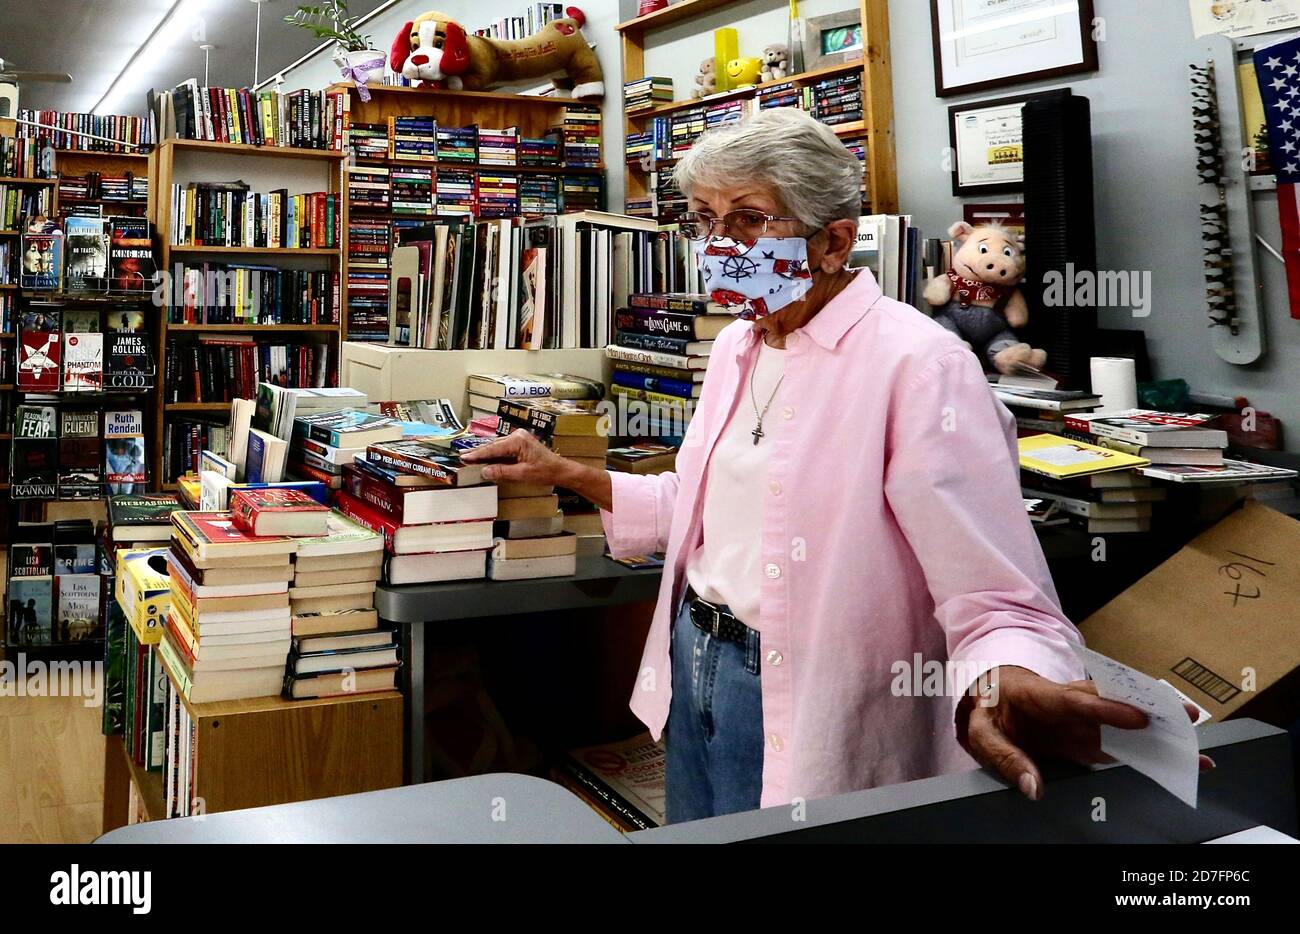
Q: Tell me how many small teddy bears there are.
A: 2